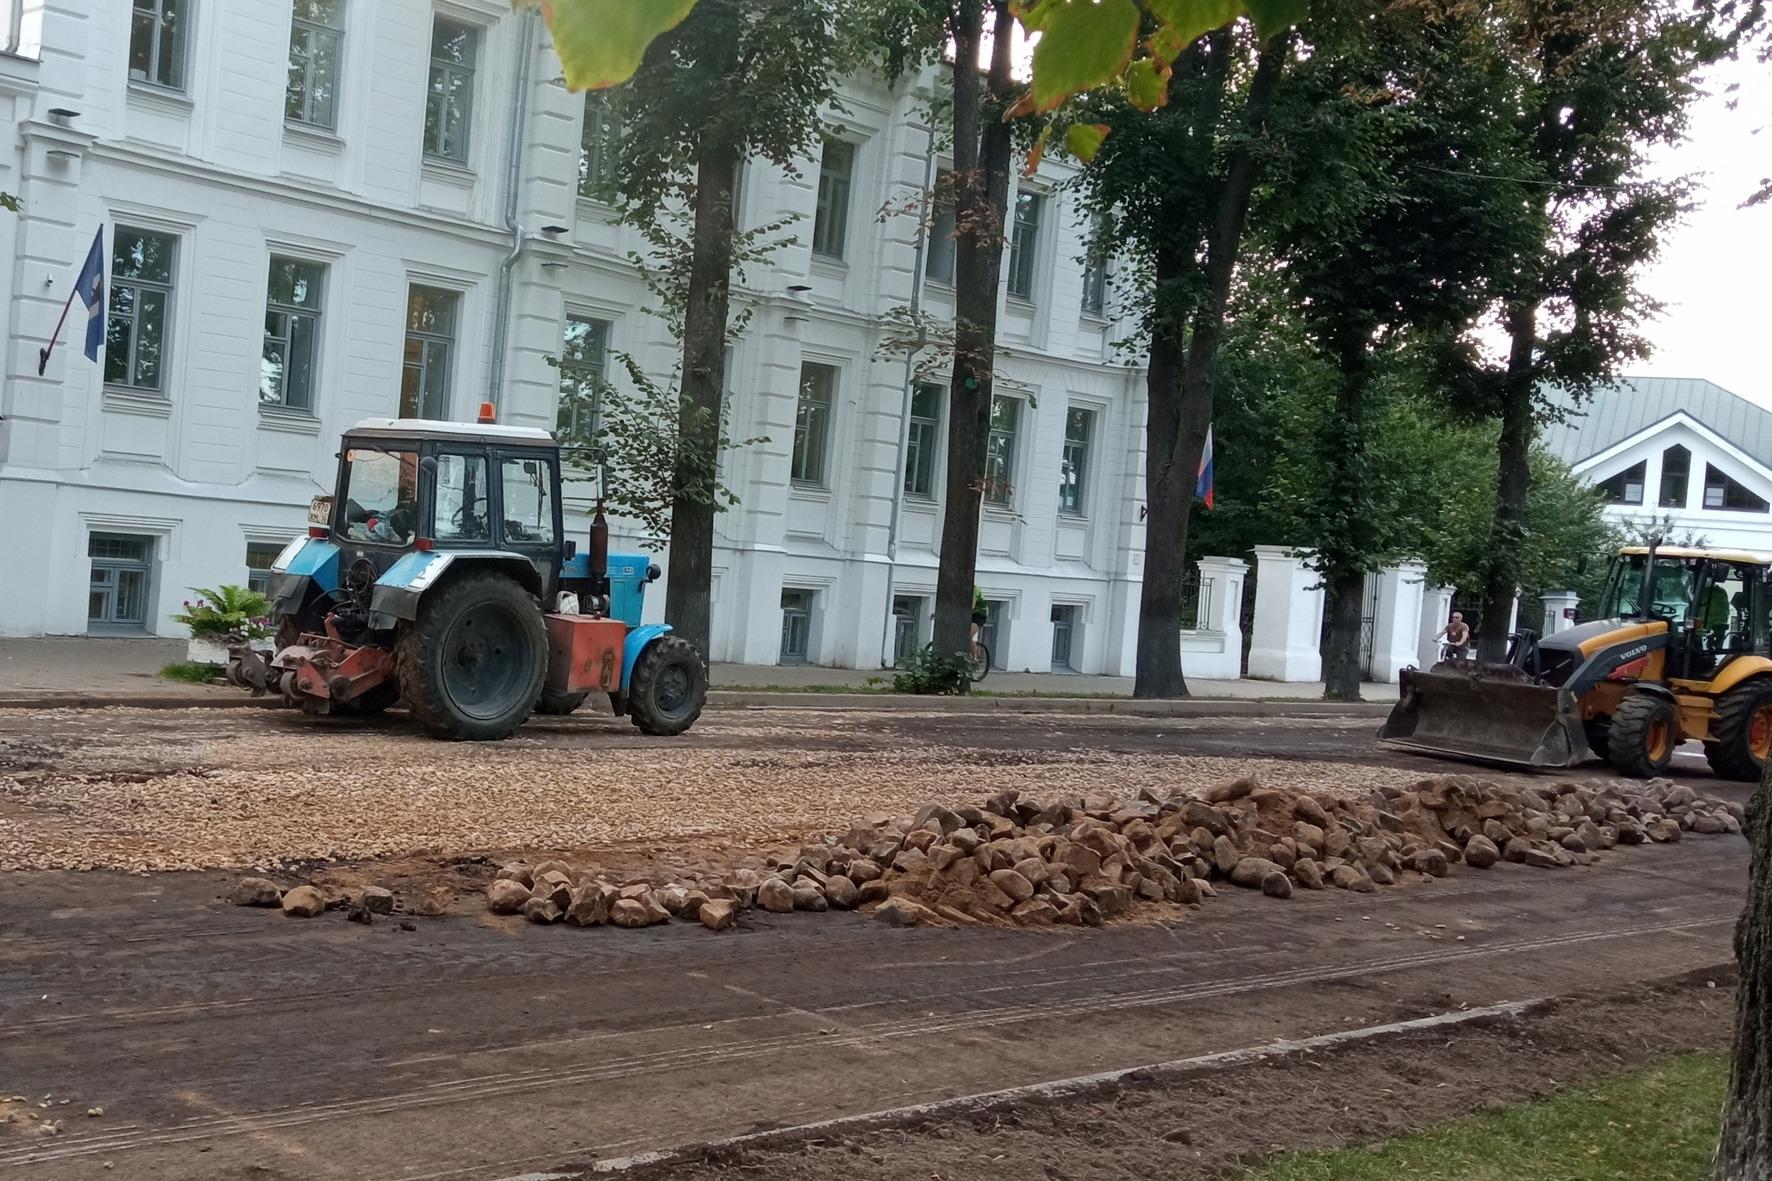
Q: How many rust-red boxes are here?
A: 1